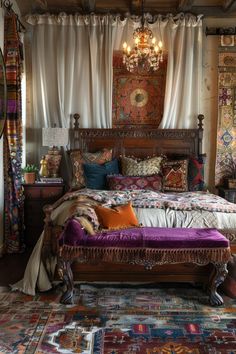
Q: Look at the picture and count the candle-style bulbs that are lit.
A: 6